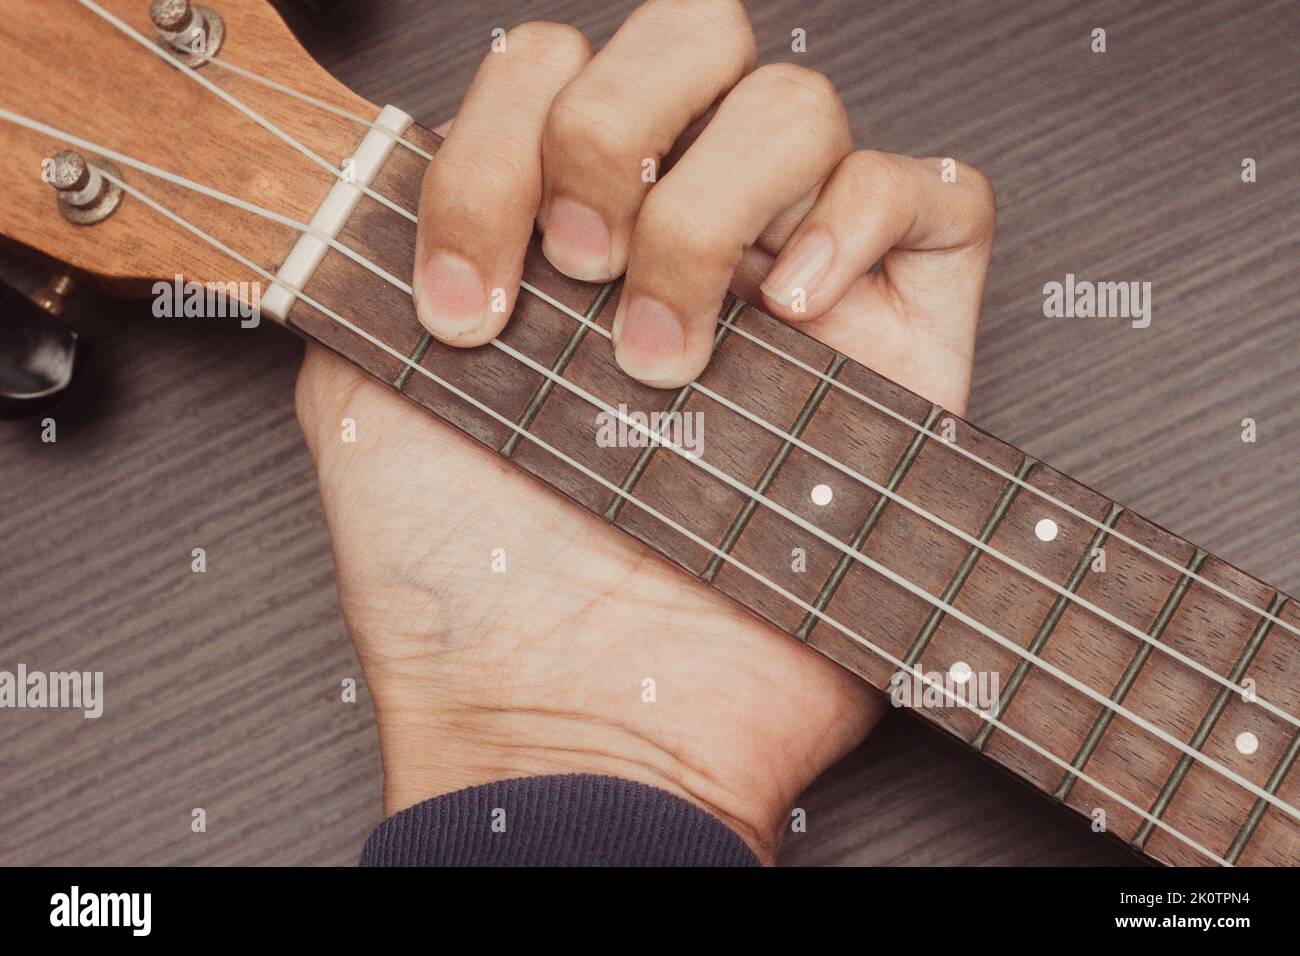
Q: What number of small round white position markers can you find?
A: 4